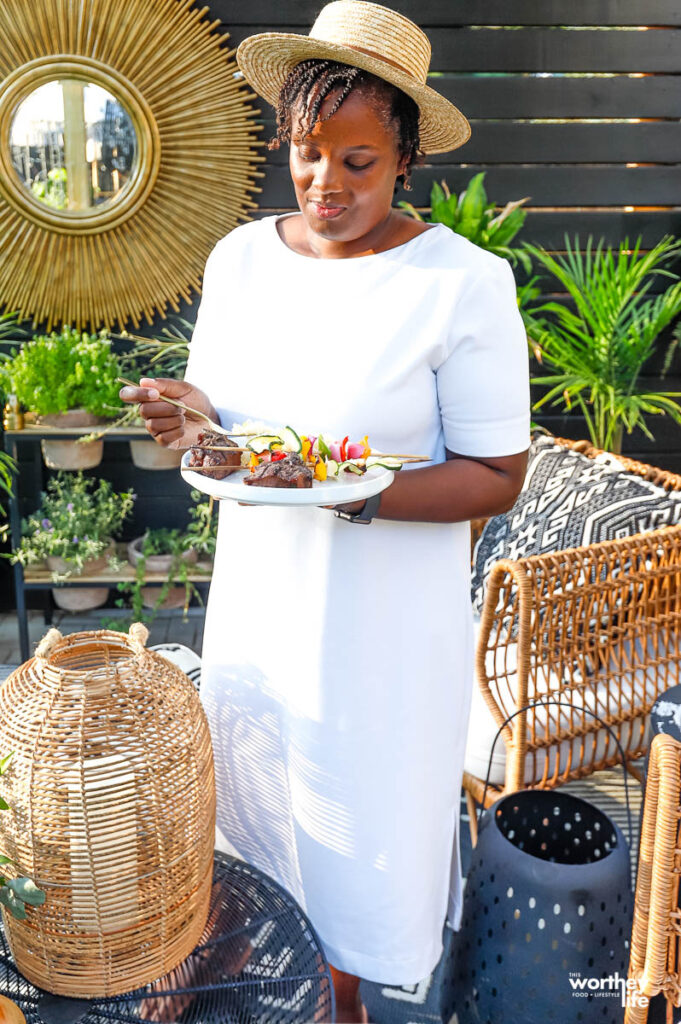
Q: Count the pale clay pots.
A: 4